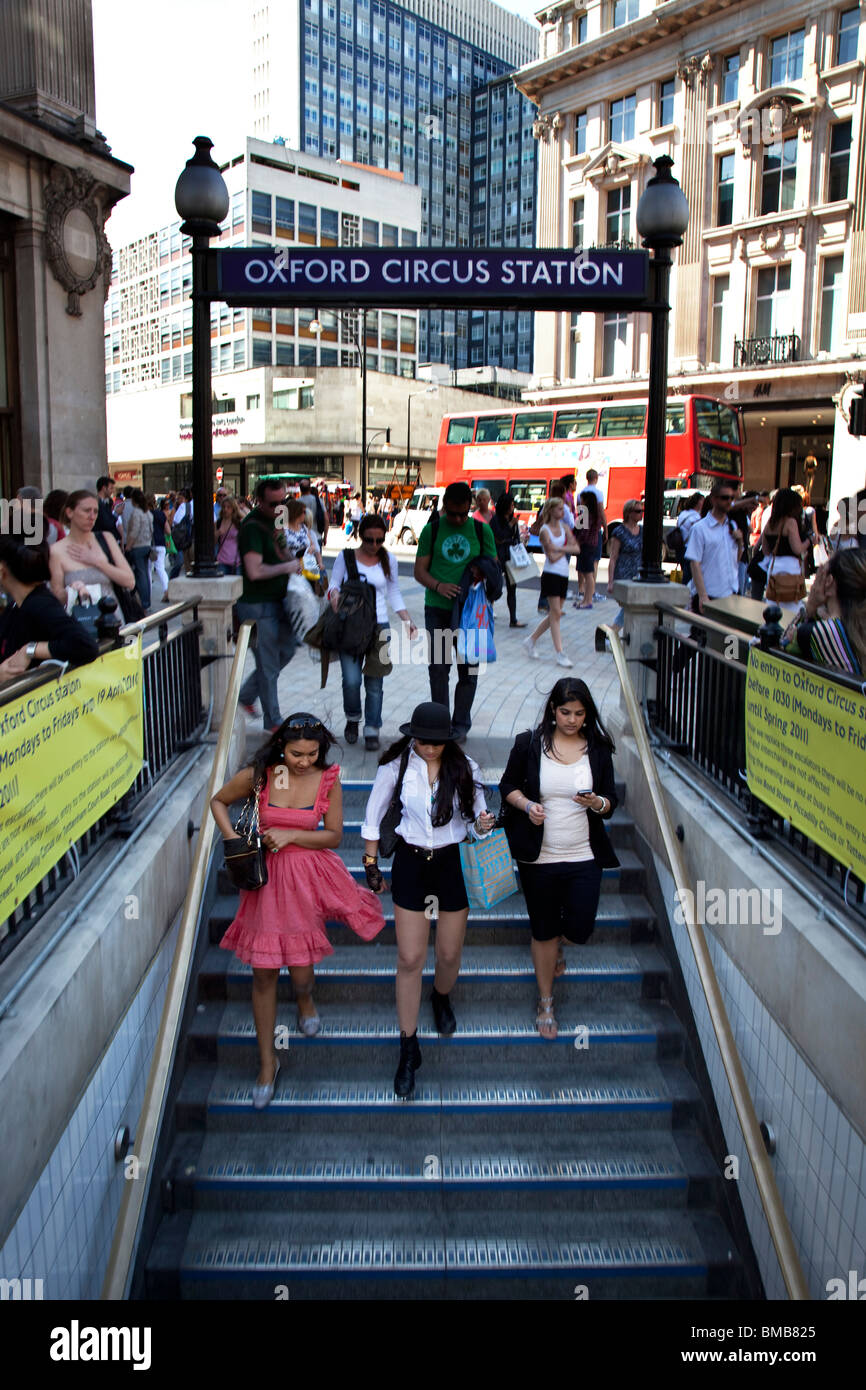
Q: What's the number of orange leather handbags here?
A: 1